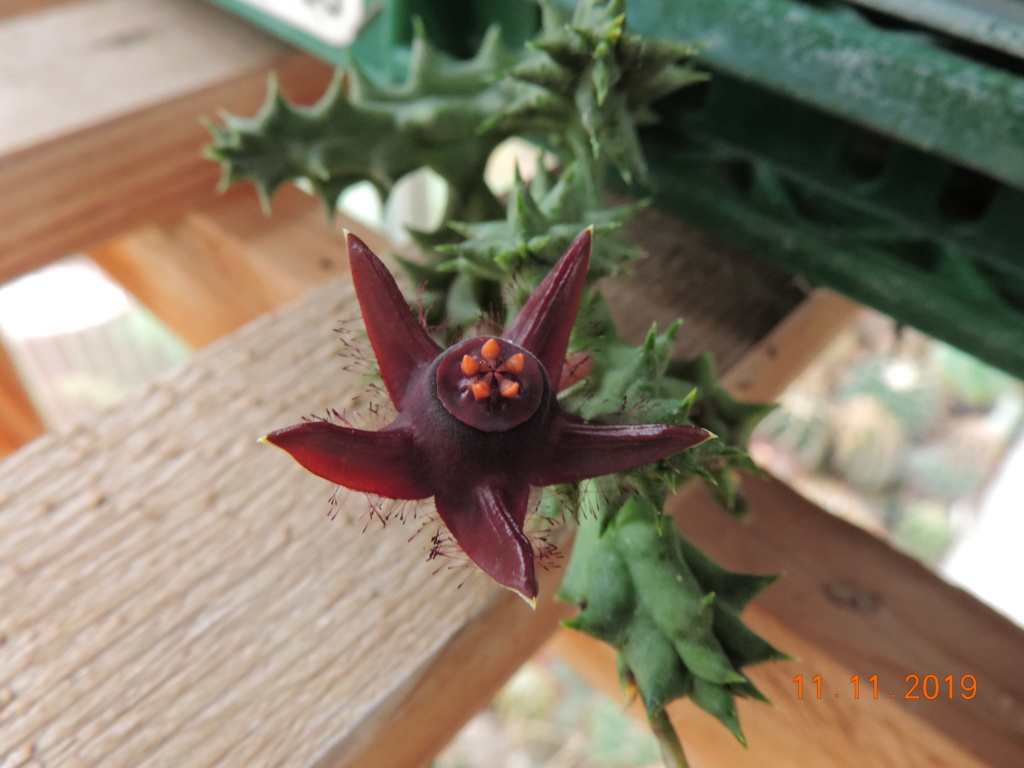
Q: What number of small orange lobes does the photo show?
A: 5